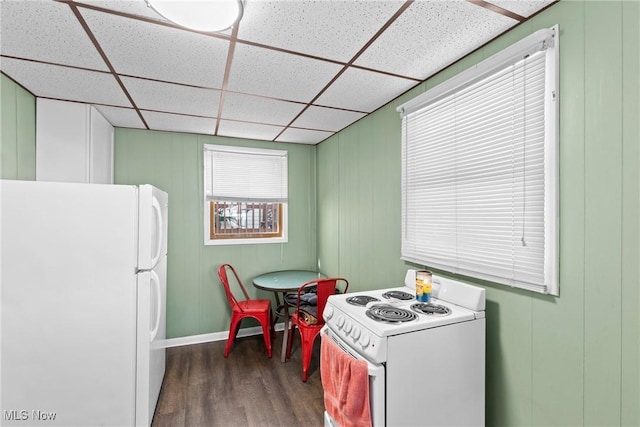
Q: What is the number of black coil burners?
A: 4